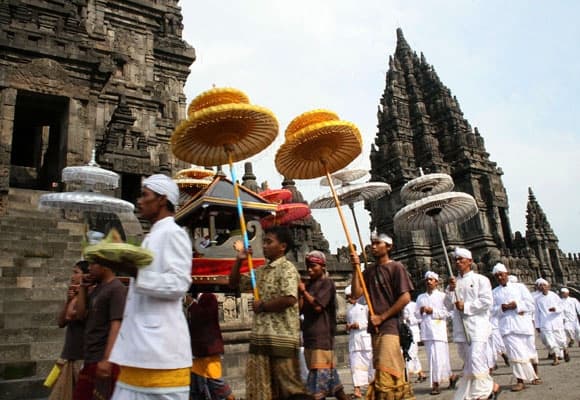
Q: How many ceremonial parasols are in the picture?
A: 7